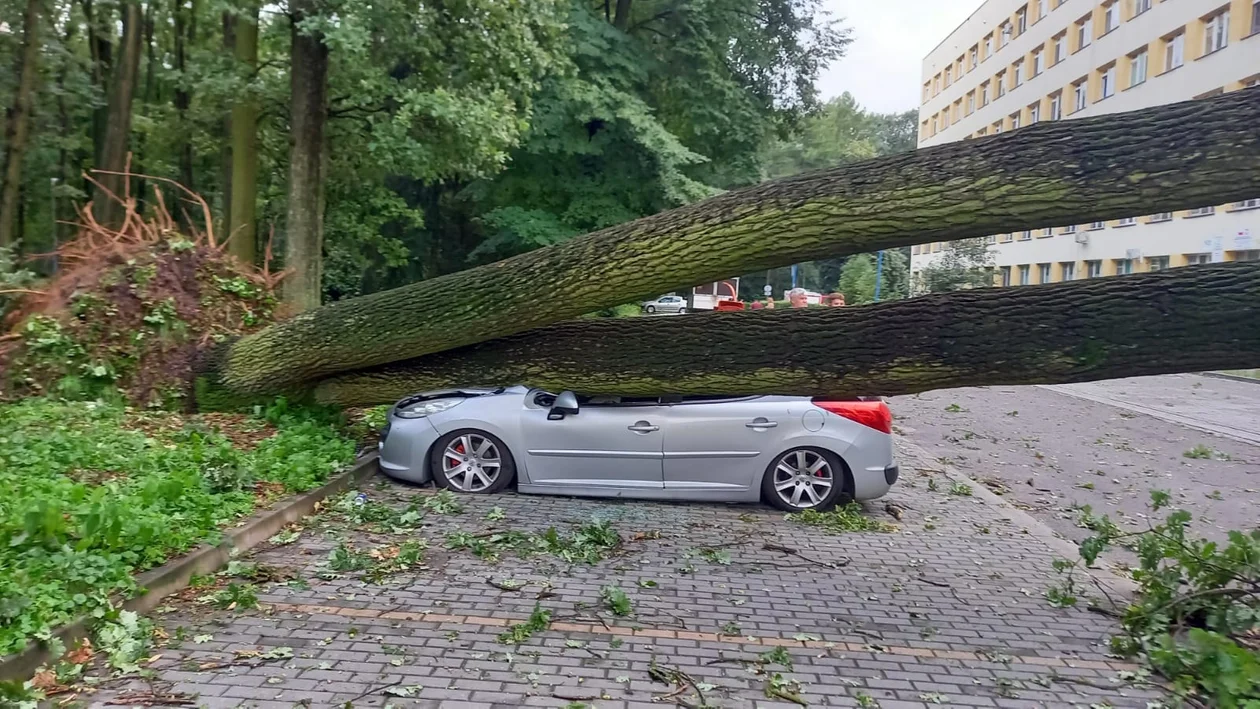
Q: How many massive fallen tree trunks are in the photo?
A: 2